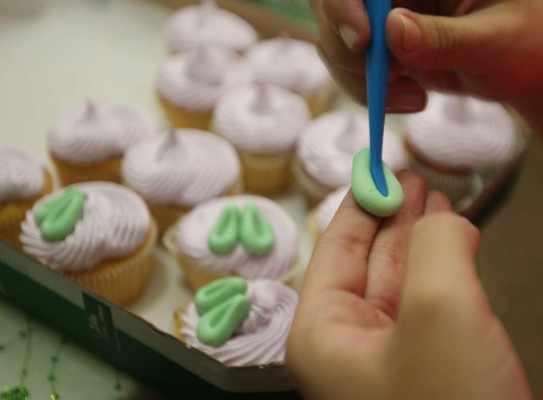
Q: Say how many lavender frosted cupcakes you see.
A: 13